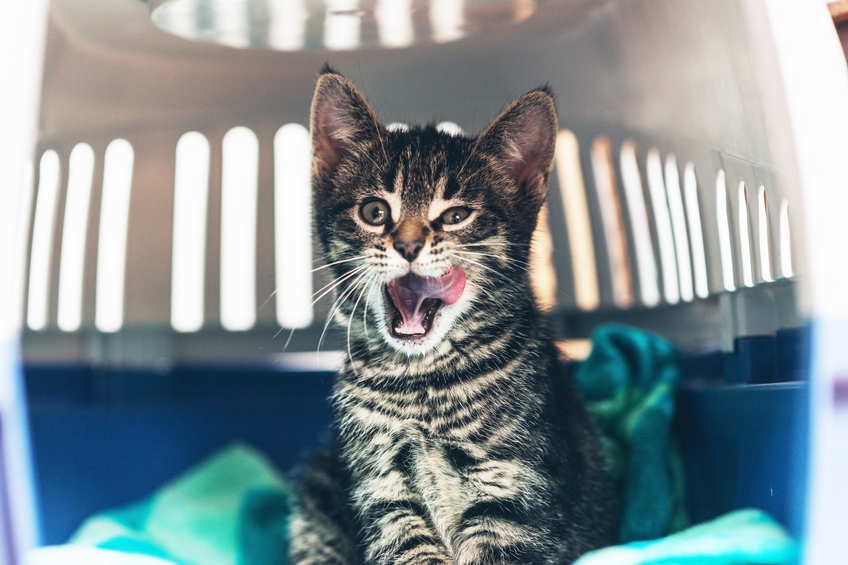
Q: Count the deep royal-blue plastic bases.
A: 1